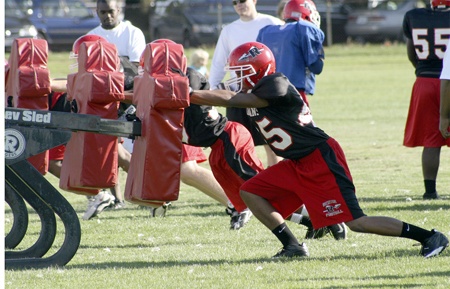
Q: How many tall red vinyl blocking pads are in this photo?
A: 3